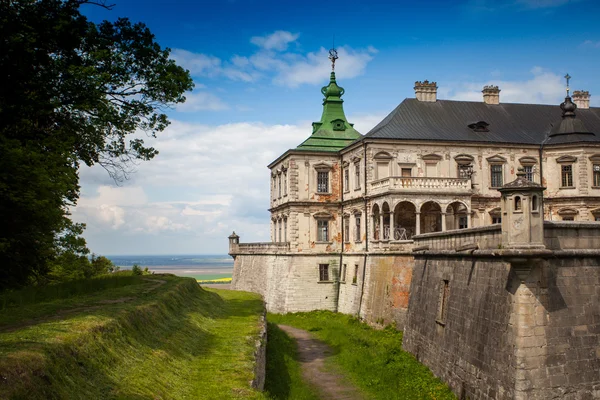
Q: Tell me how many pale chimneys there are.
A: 3